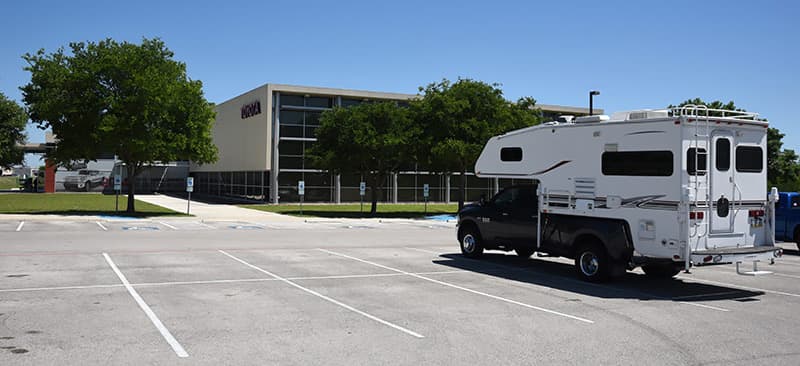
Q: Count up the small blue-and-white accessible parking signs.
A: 5